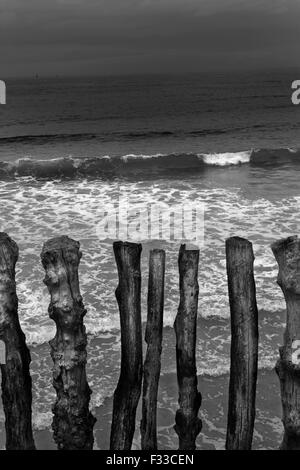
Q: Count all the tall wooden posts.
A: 7